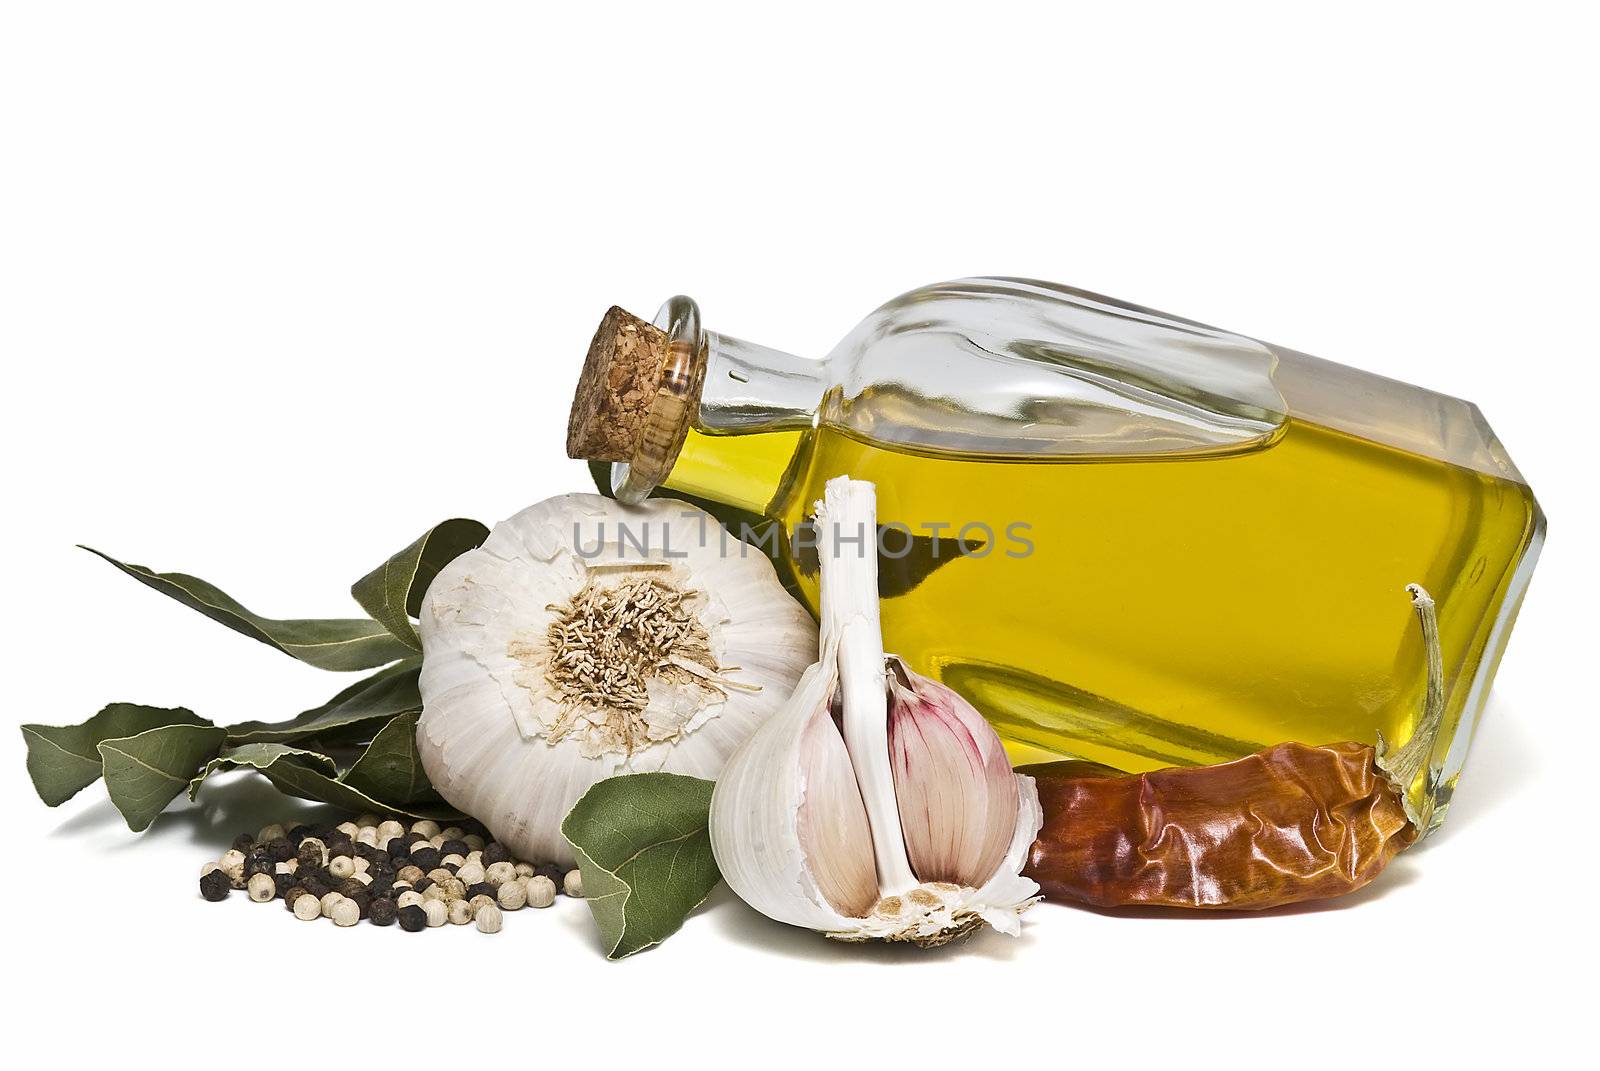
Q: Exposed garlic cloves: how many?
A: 2